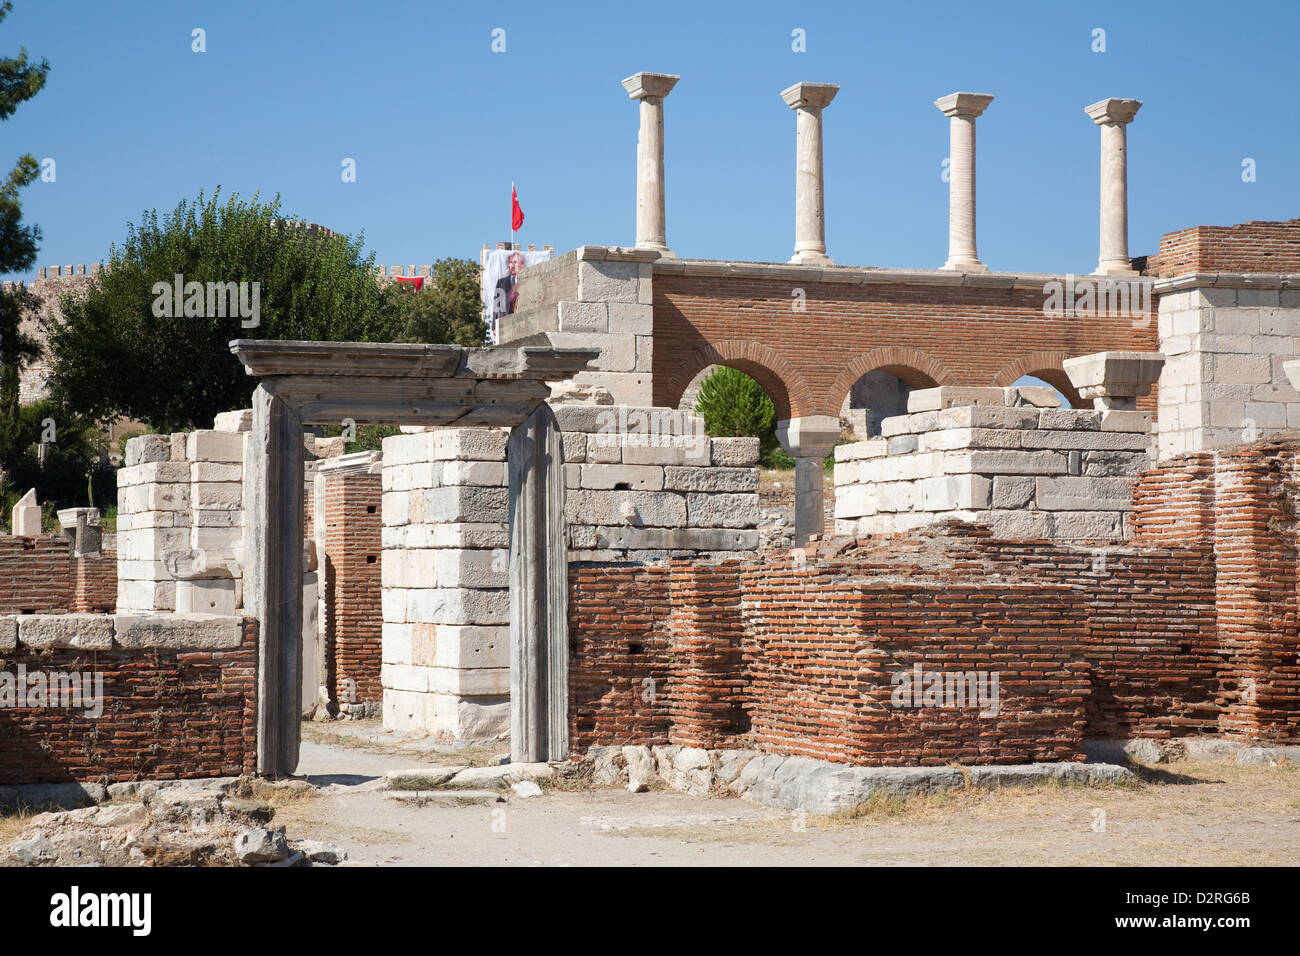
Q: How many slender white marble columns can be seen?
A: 4